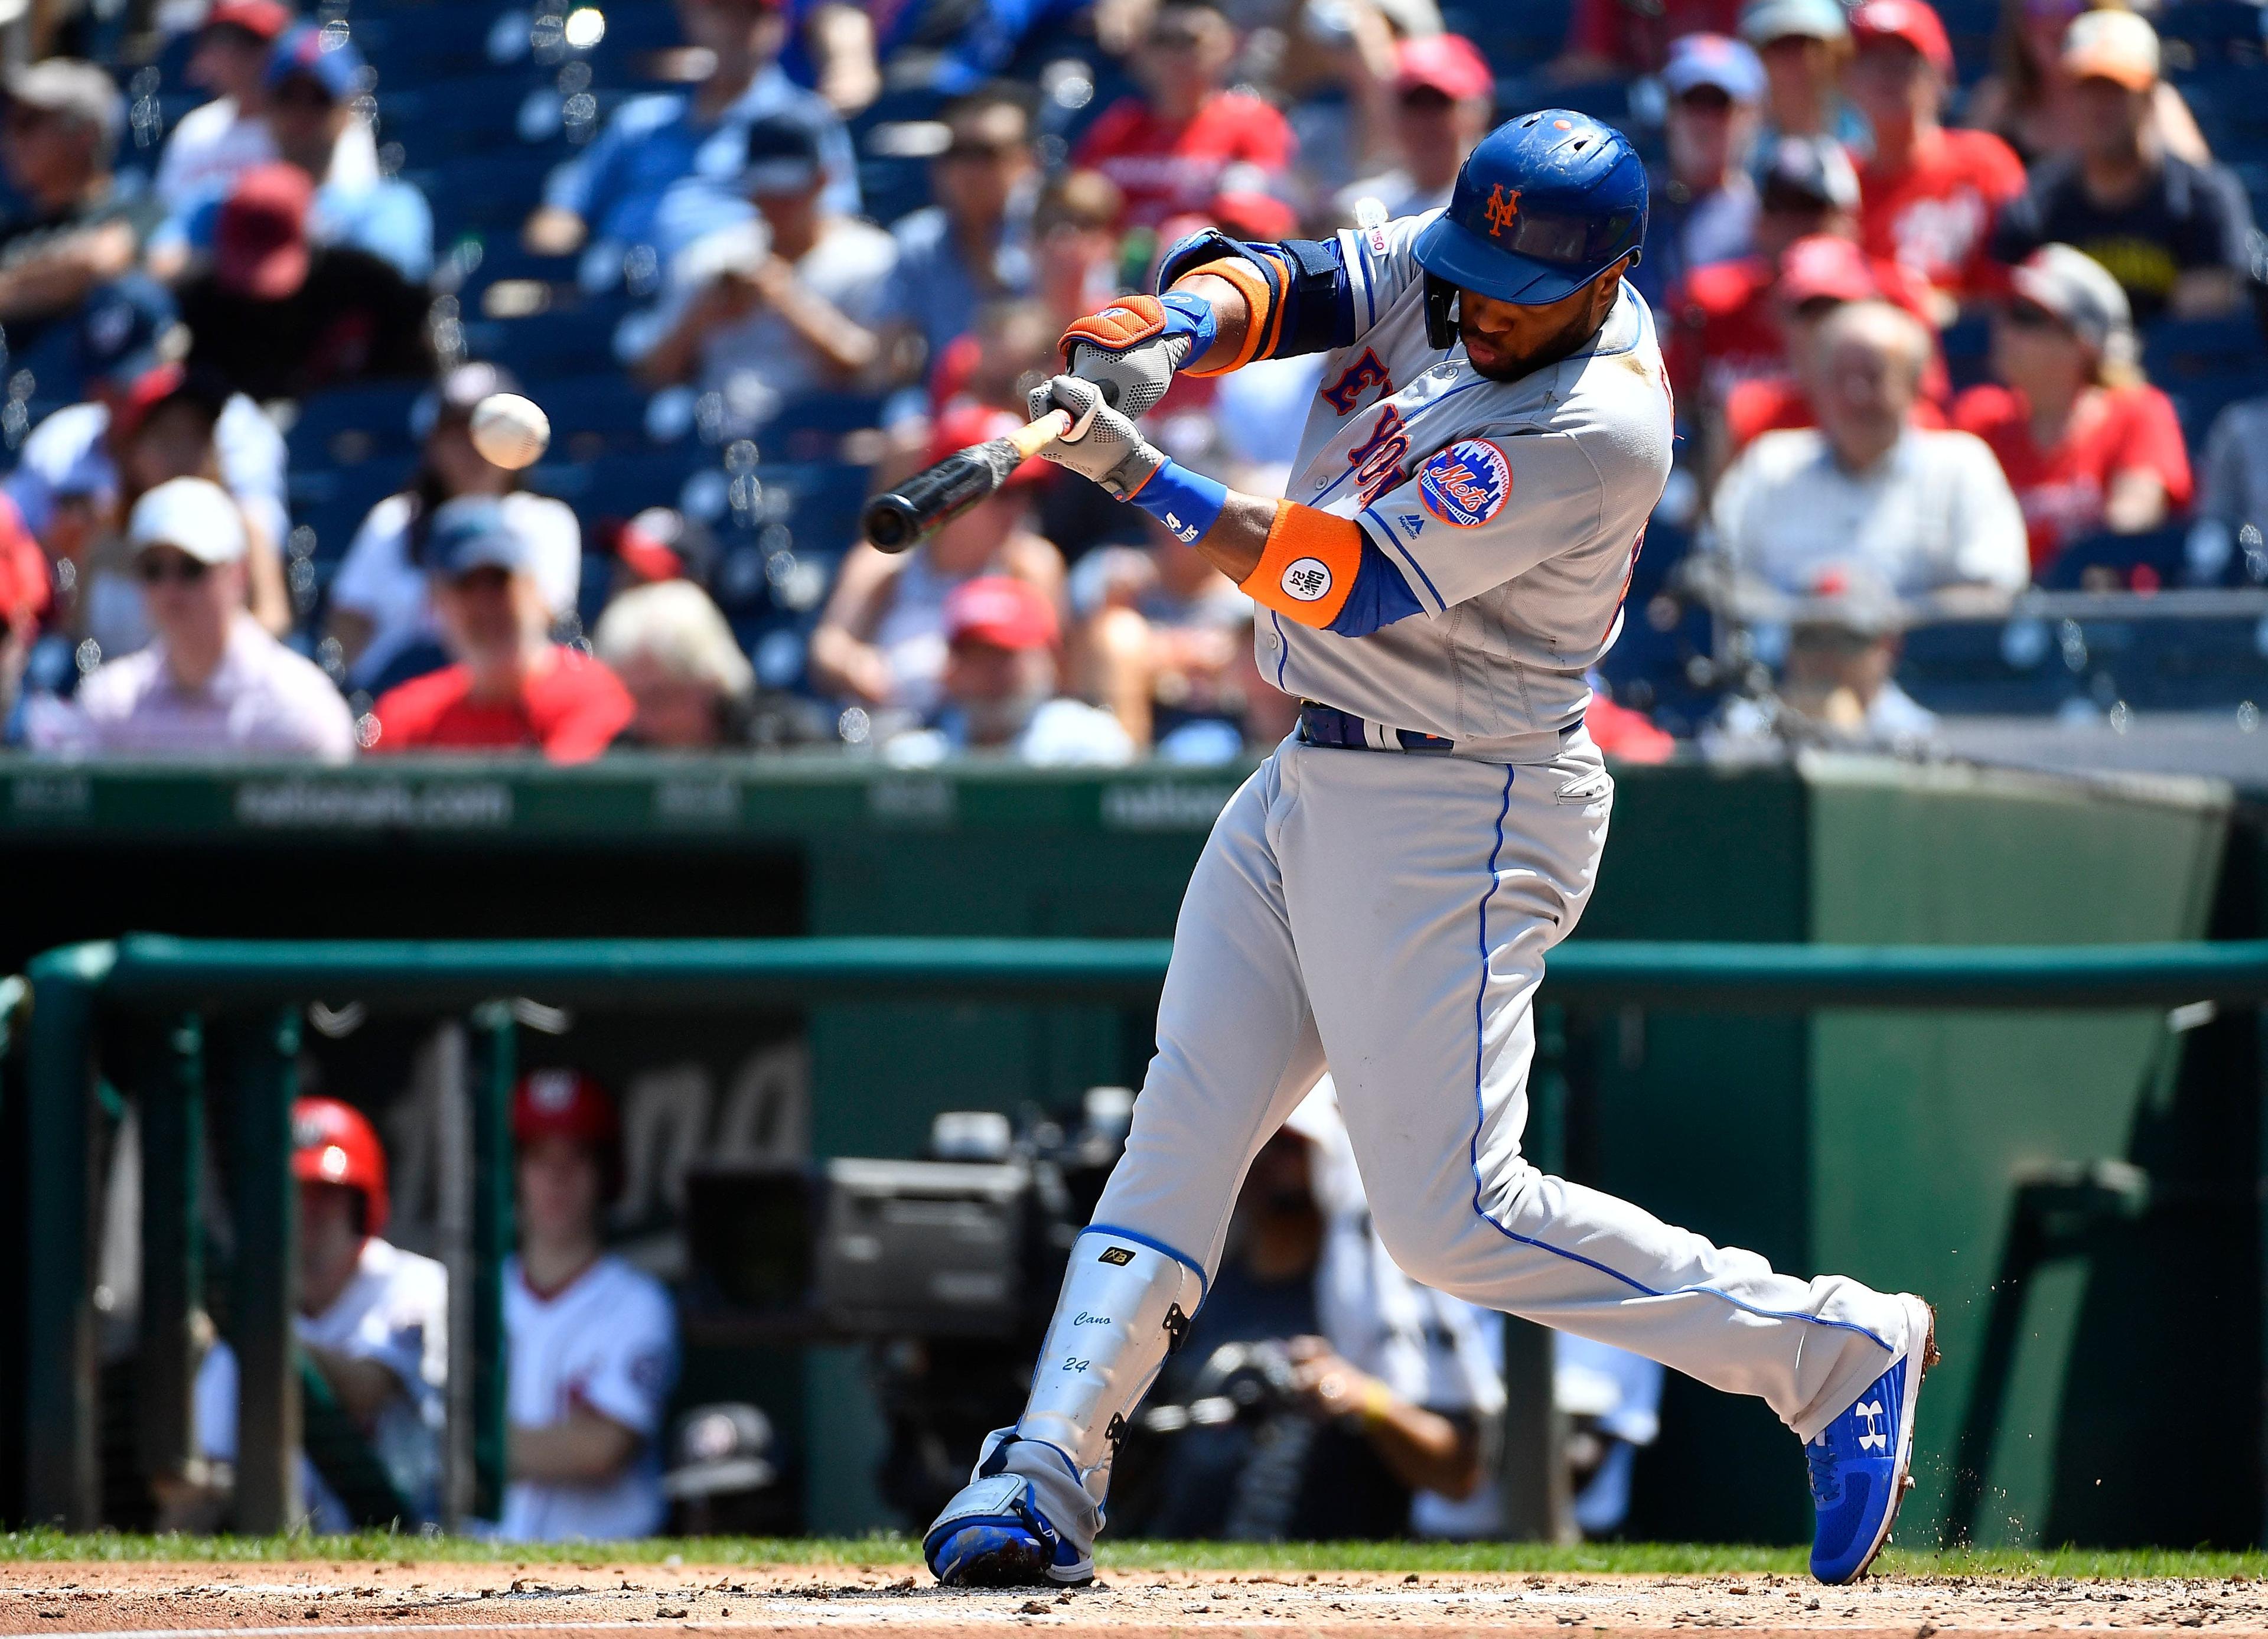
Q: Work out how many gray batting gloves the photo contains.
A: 2